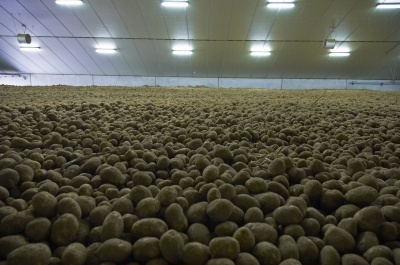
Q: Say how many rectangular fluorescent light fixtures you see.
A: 9